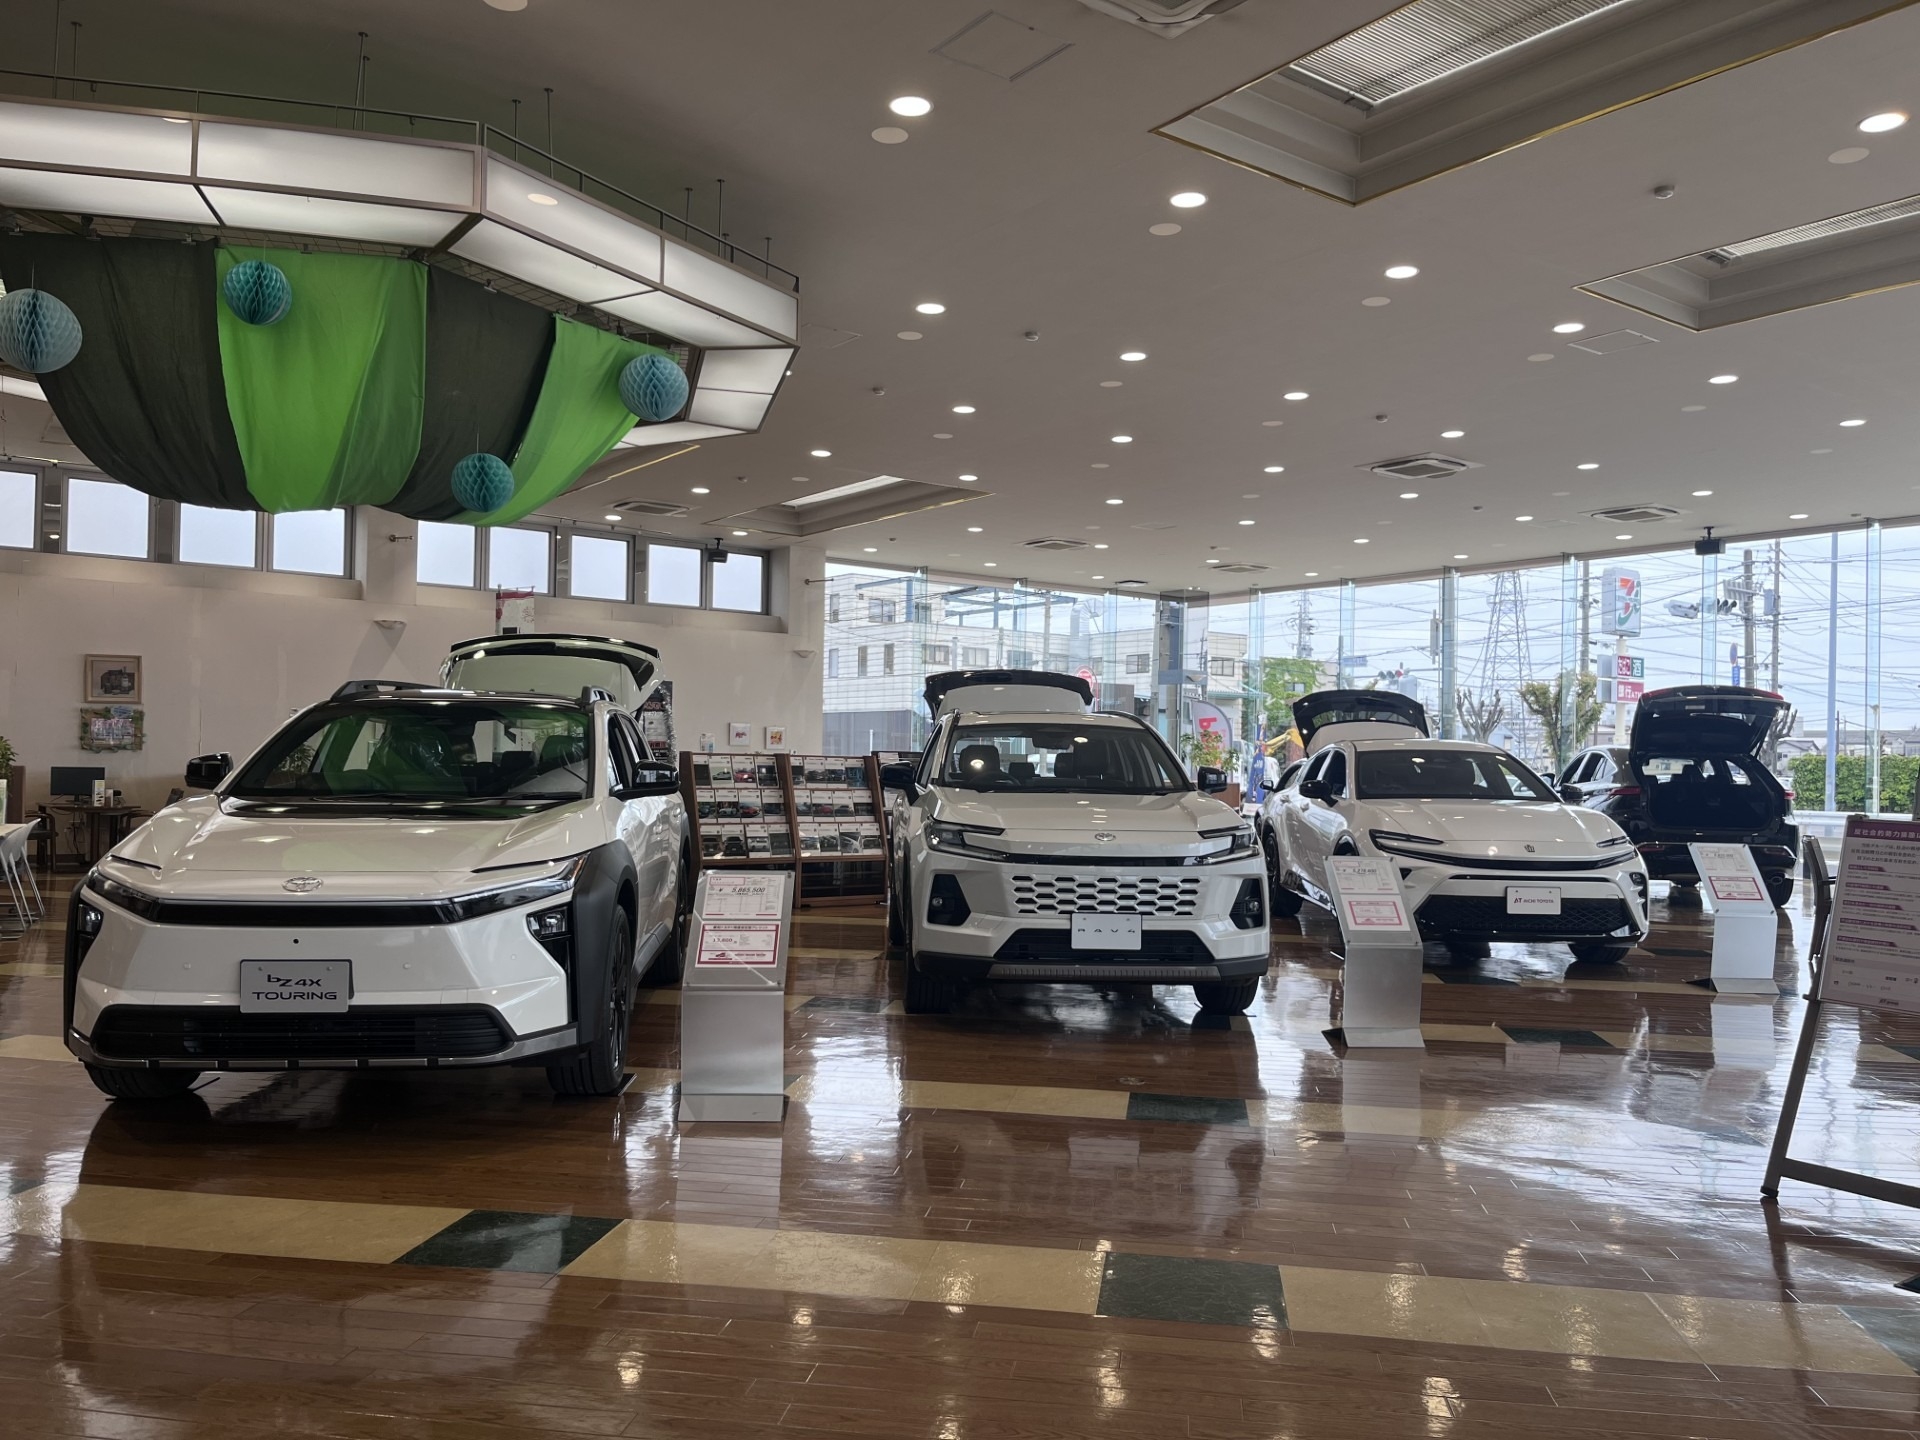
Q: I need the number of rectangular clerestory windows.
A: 9